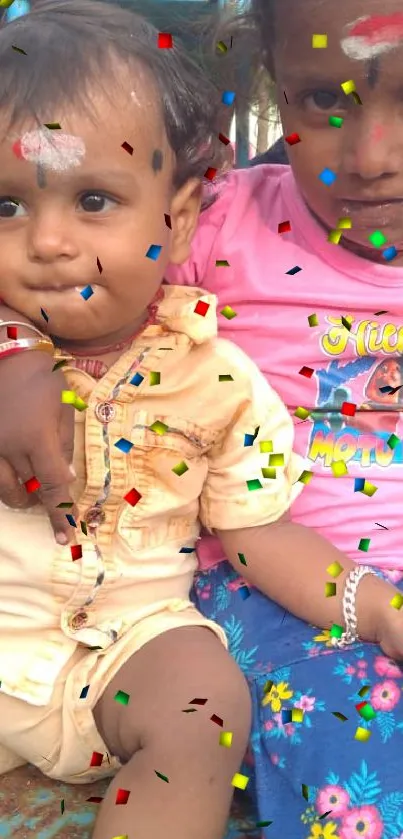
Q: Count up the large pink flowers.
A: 4